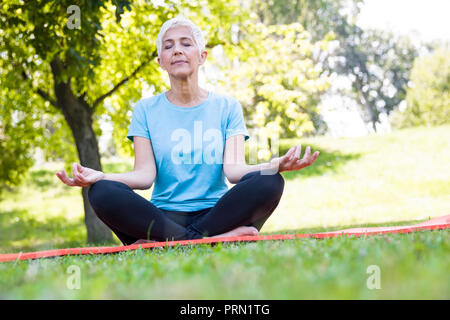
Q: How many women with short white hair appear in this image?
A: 1